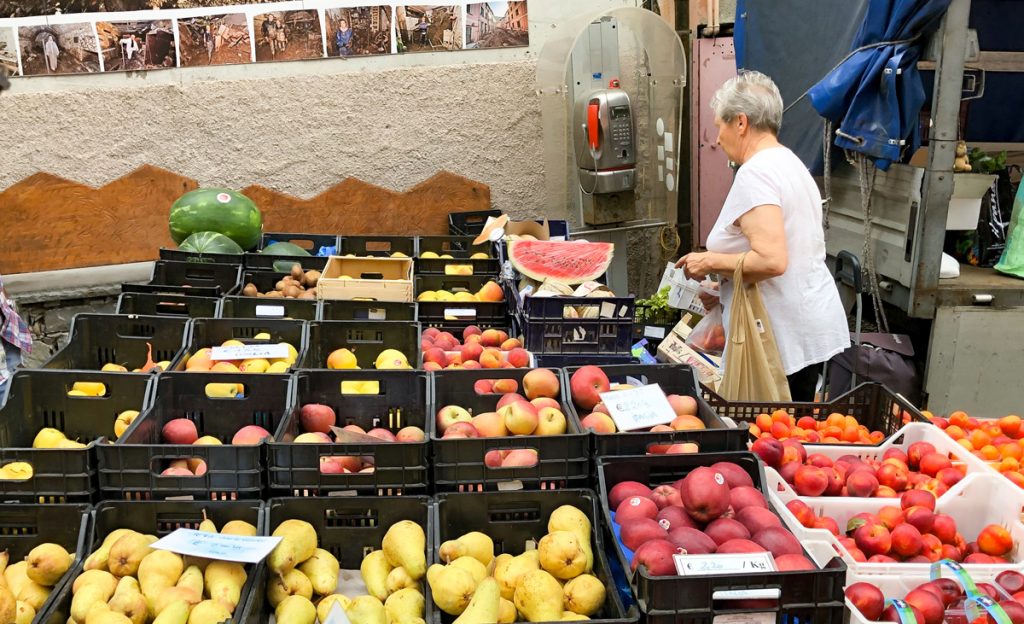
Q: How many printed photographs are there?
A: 8